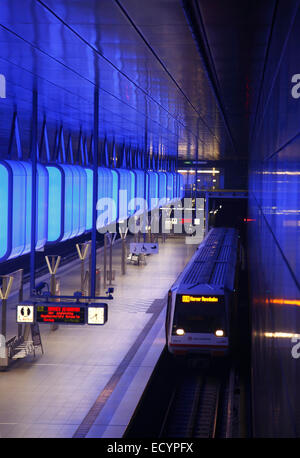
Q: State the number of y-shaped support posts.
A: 5